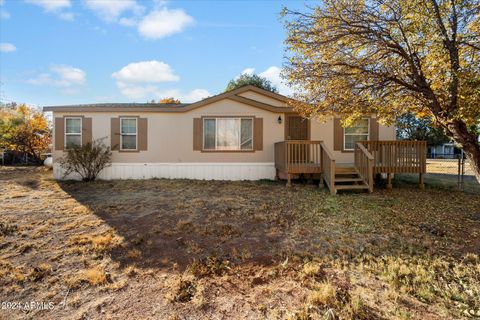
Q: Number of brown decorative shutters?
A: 8